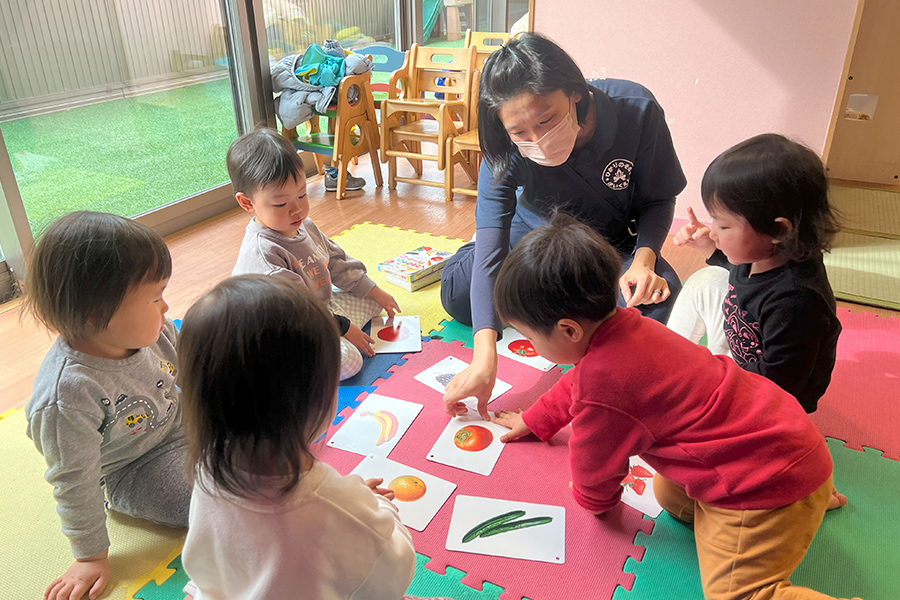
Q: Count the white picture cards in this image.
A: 8